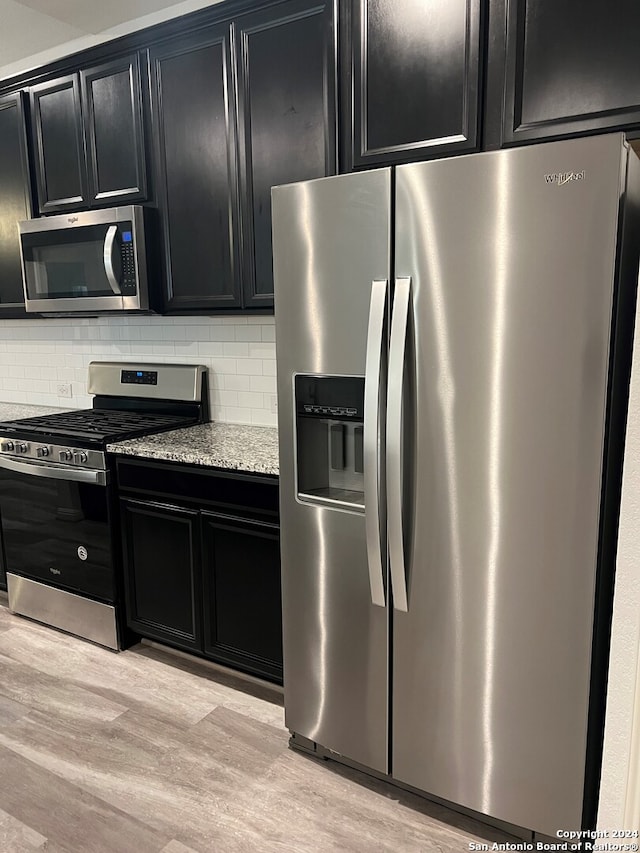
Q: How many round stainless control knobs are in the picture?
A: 5